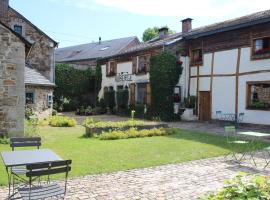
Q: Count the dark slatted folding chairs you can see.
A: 2